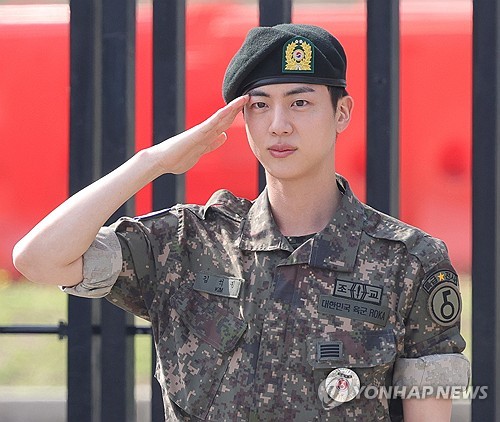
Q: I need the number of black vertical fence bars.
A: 6